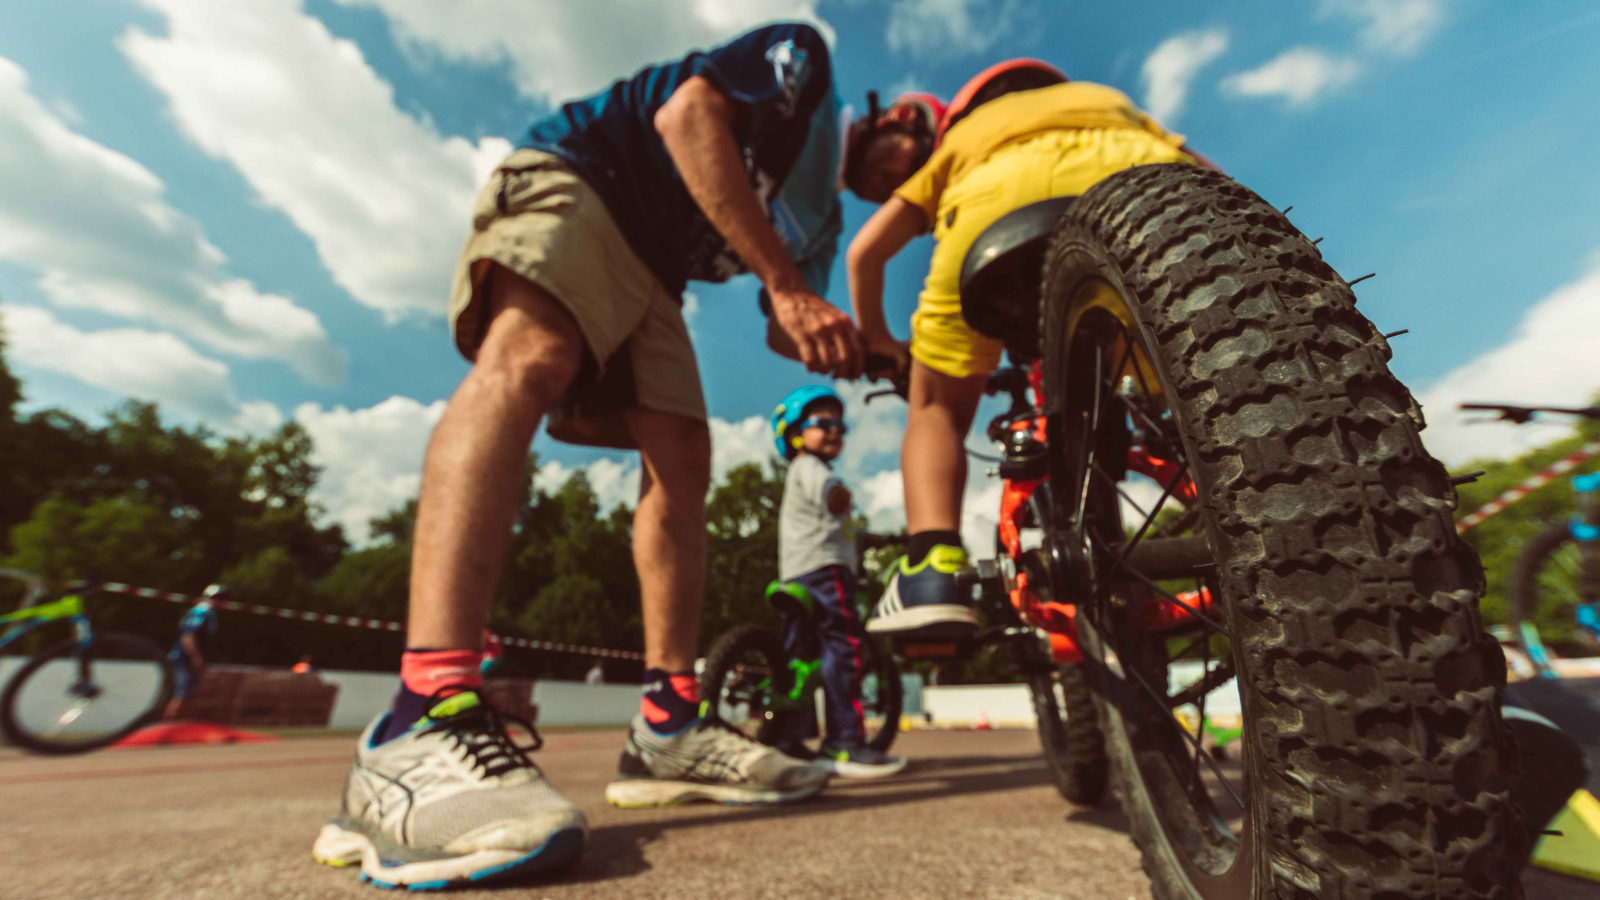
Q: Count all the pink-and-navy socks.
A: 2